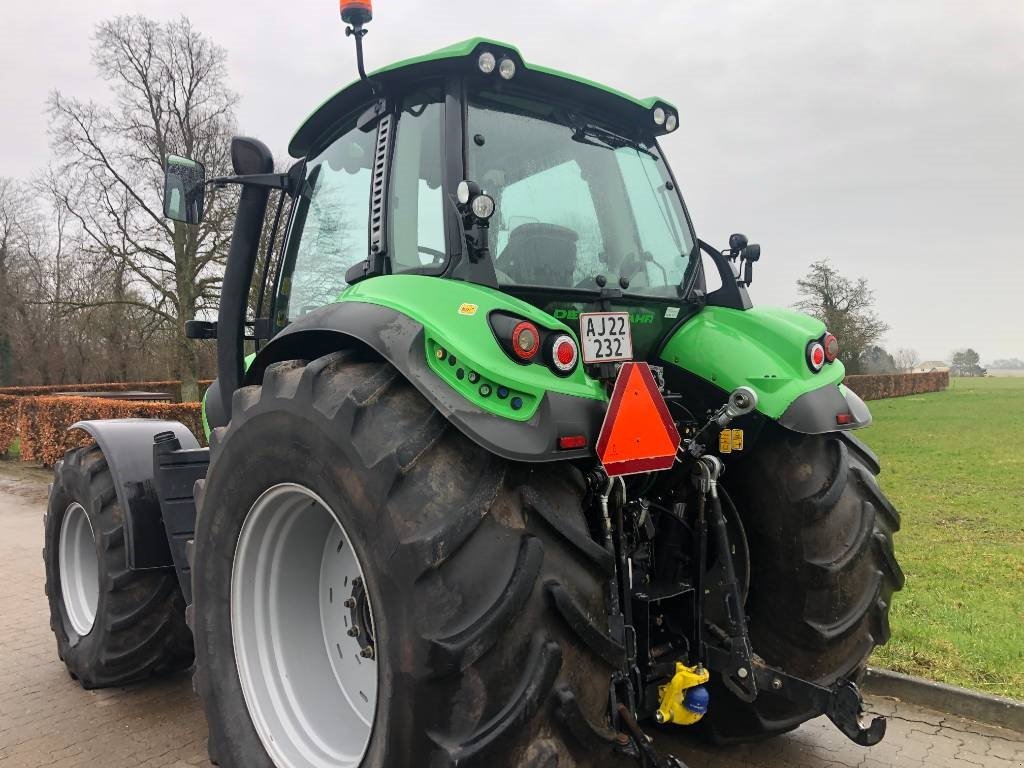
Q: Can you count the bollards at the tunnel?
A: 0